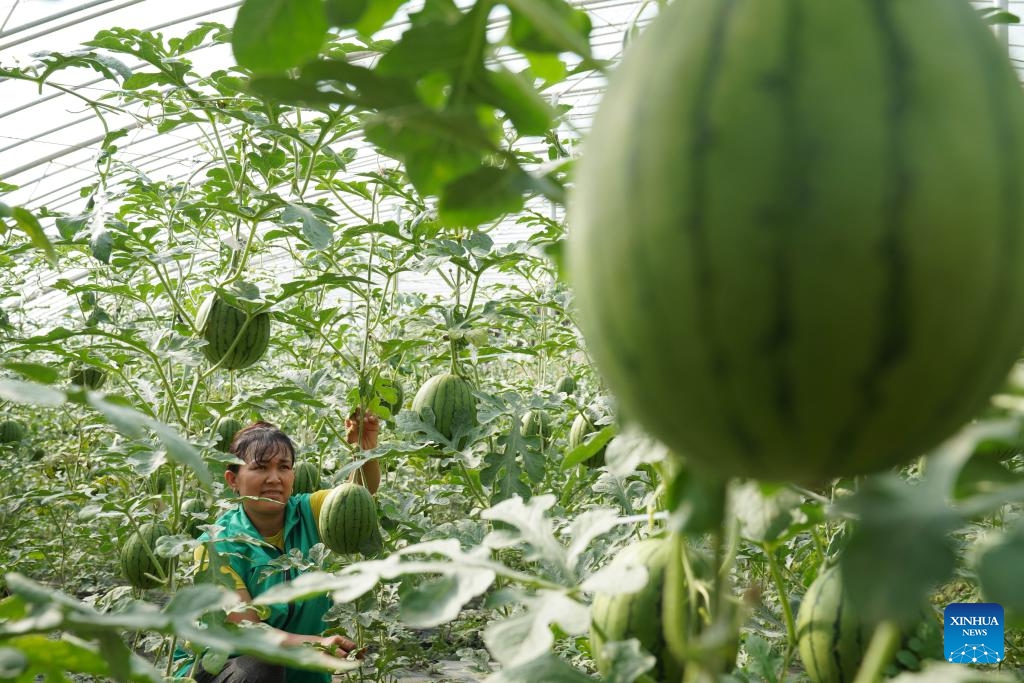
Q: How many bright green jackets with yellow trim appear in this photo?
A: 1